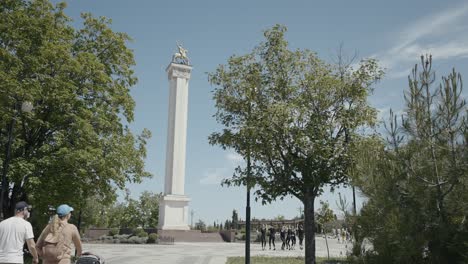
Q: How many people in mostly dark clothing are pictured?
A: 6